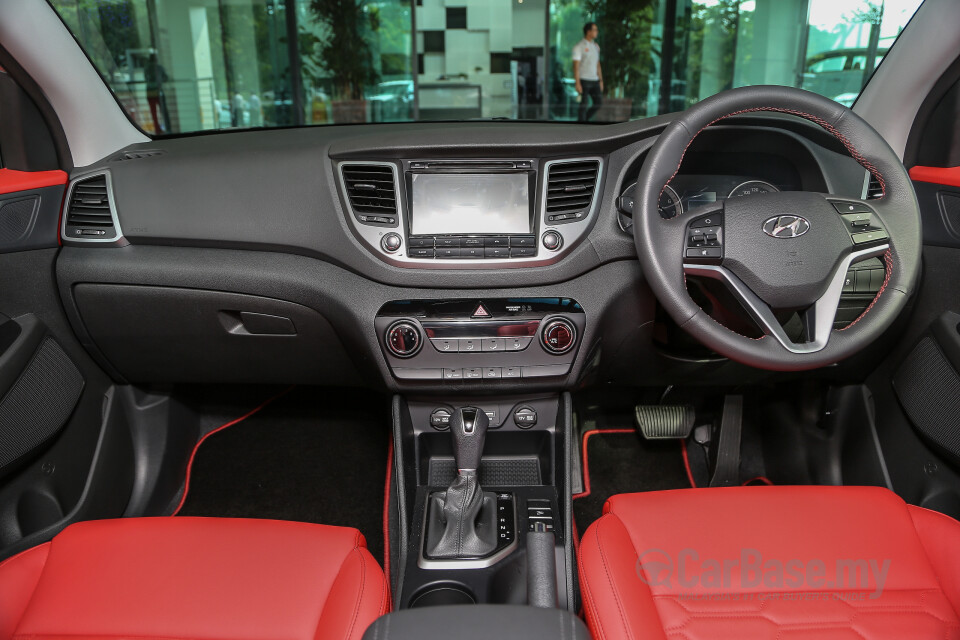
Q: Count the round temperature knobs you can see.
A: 2